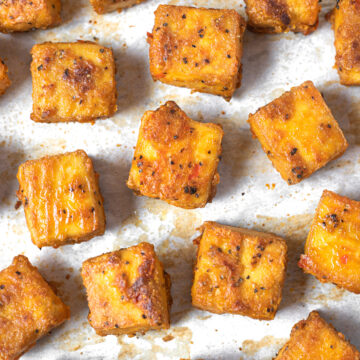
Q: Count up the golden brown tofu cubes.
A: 15